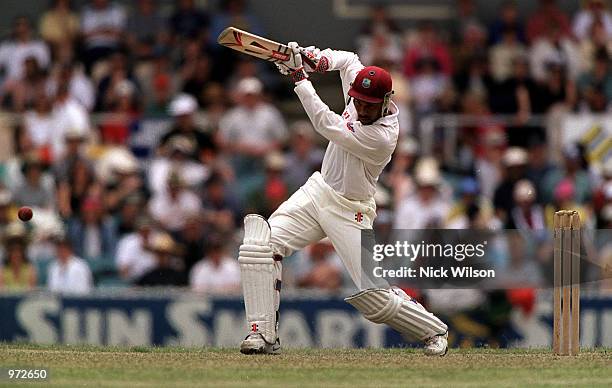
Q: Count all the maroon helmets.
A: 1